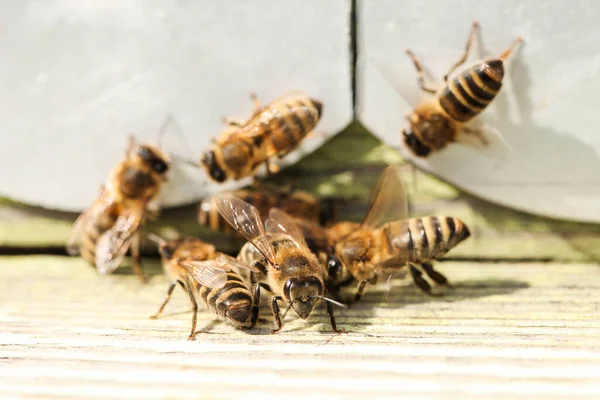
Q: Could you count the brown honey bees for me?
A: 7